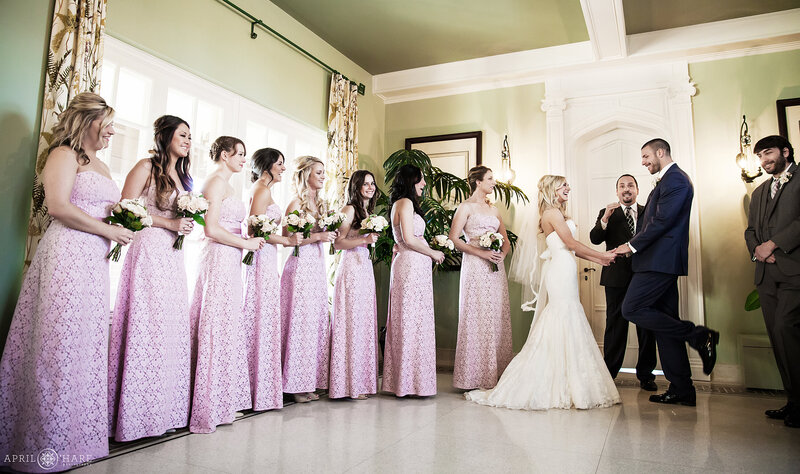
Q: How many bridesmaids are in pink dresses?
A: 8